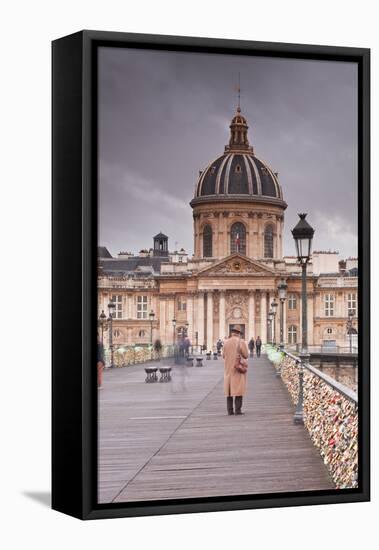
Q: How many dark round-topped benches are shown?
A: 6